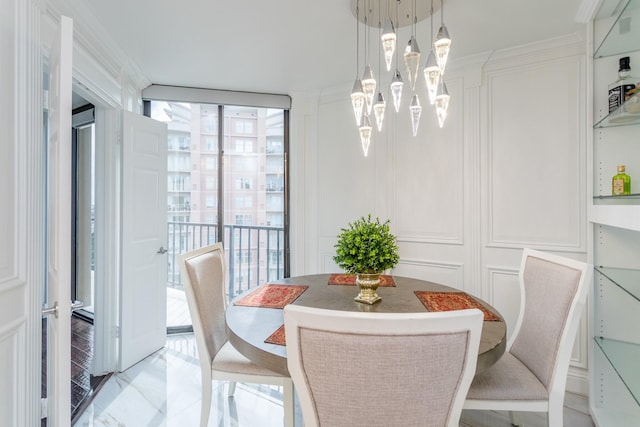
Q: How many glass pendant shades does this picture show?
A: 11